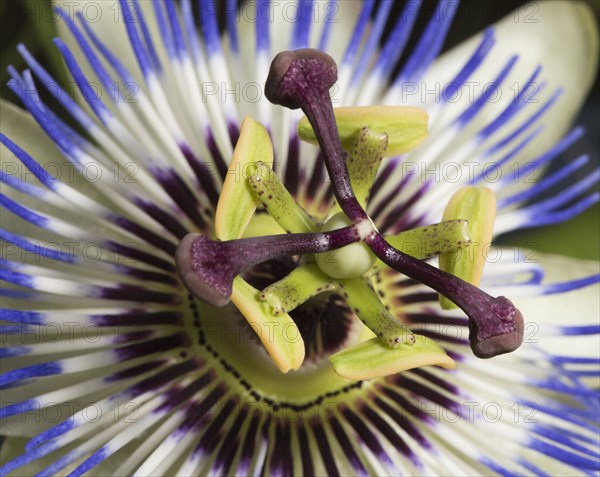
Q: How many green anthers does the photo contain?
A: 5